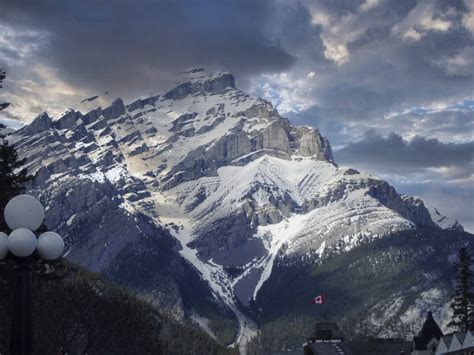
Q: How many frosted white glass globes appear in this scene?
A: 4